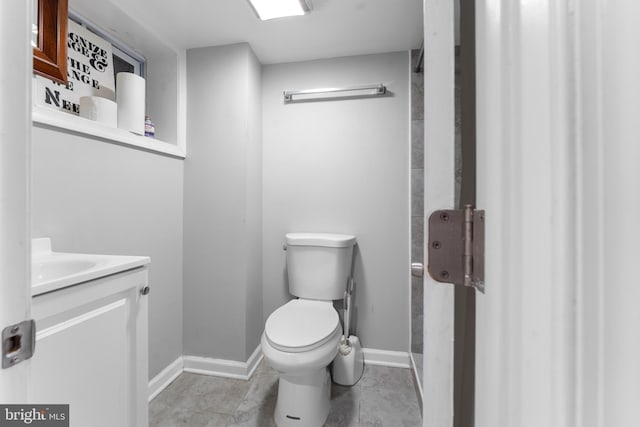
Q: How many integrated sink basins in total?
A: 1